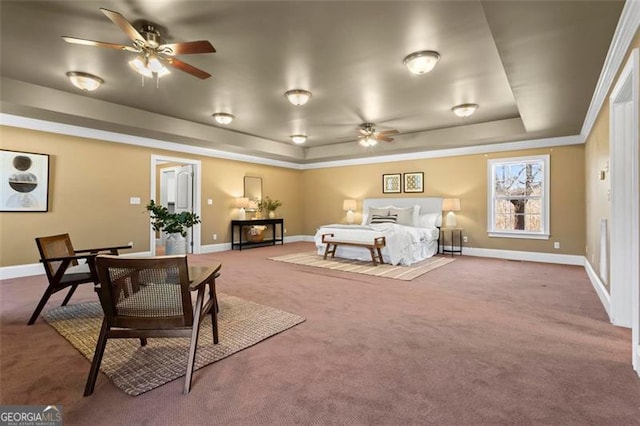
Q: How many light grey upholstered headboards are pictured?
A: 1